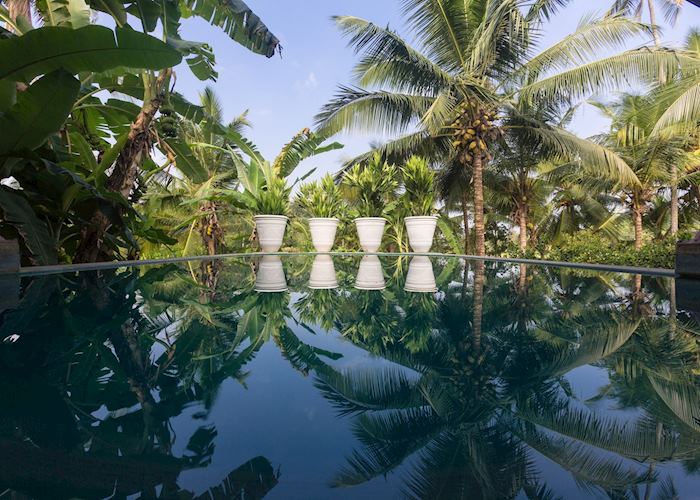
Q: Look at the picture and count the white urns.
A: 4